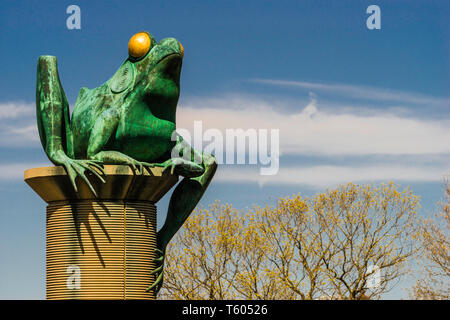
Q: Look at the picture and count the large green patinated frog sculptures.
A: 1